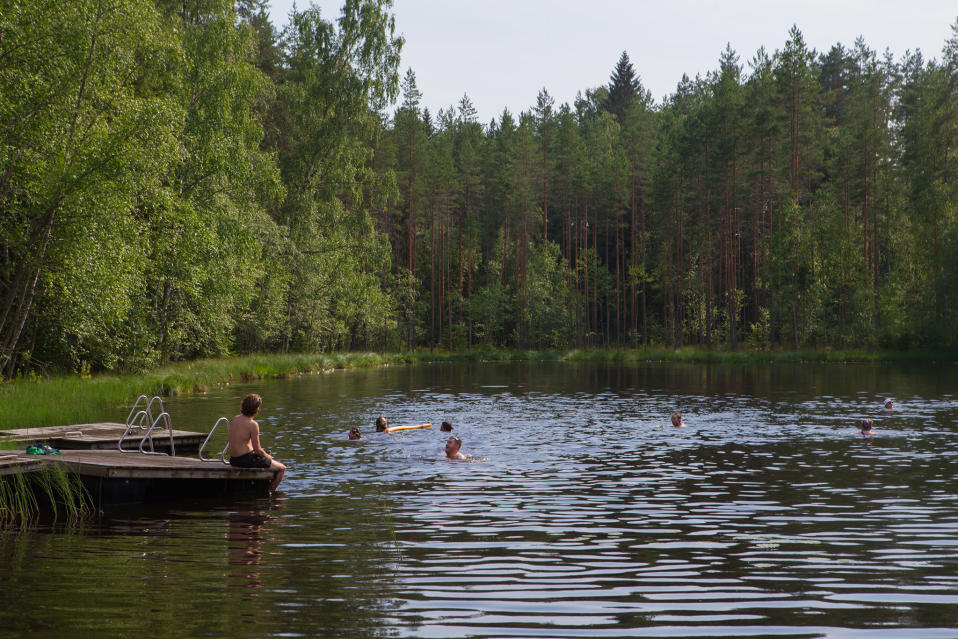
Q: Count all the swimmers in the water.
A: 7